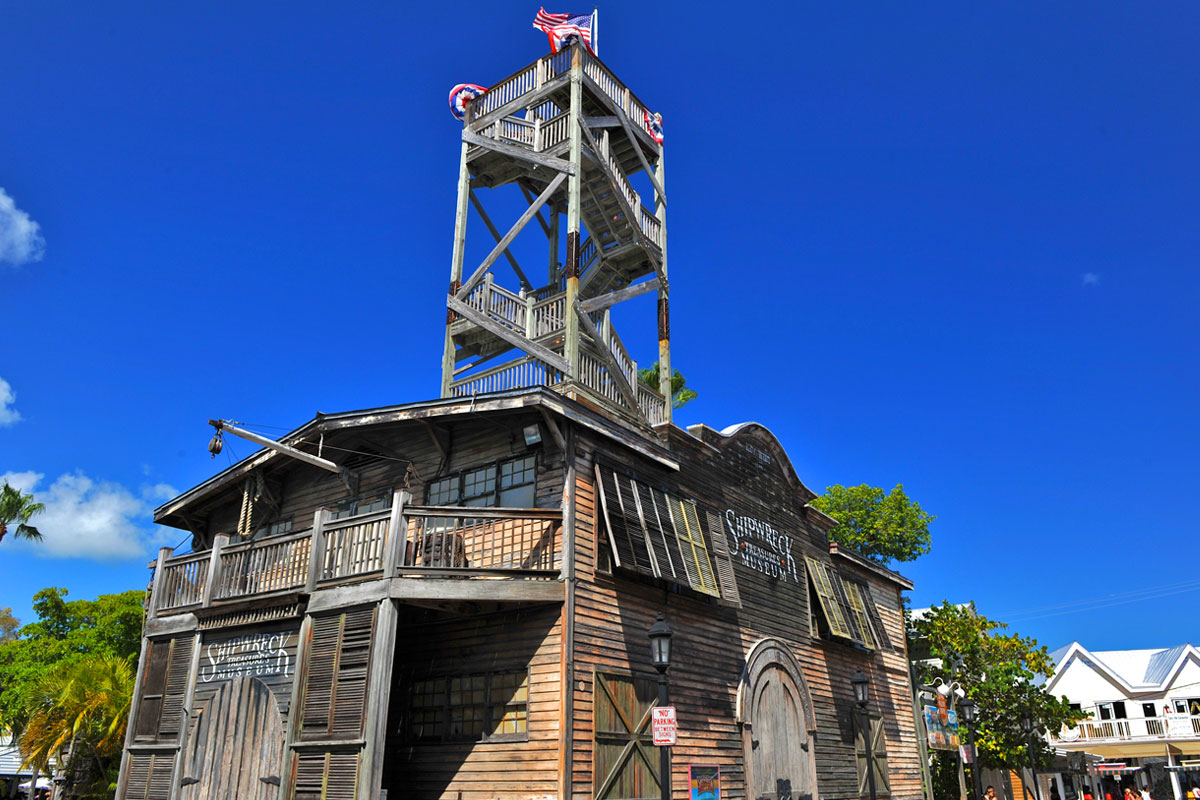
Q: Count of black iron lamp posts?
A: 4